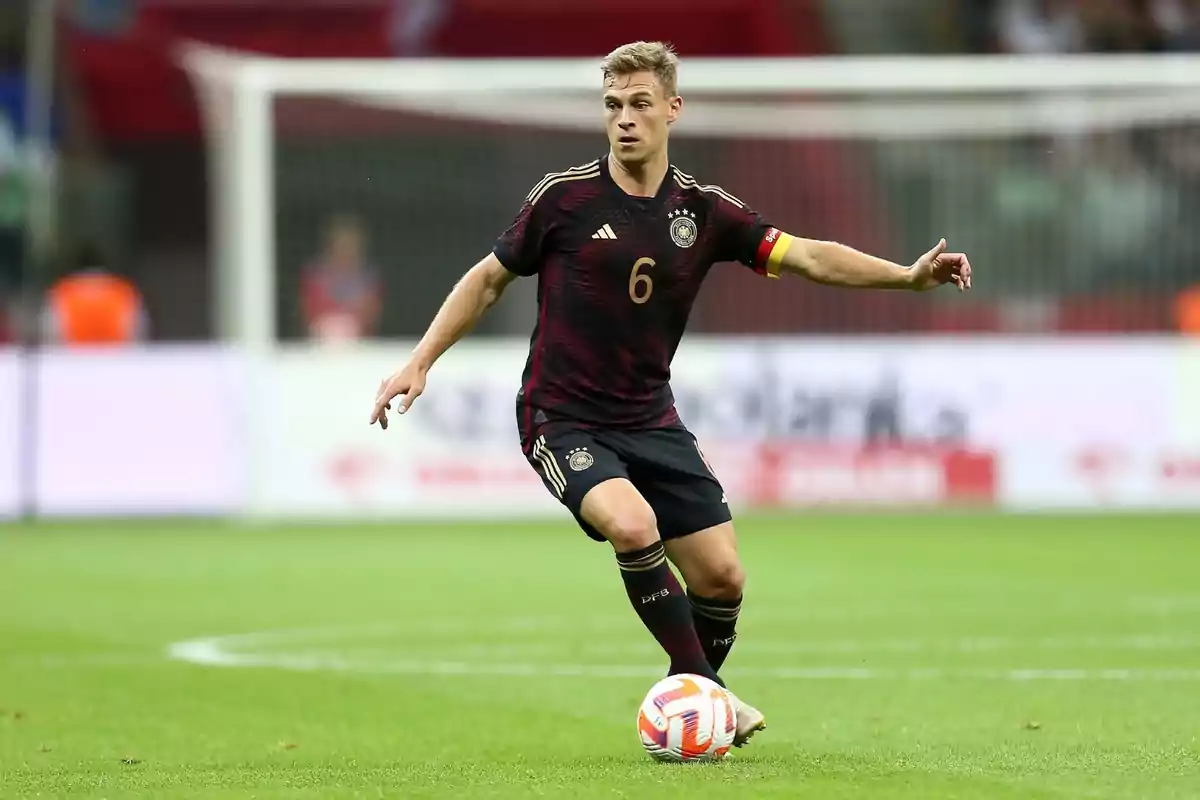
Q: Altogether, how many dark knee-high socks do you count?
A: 2